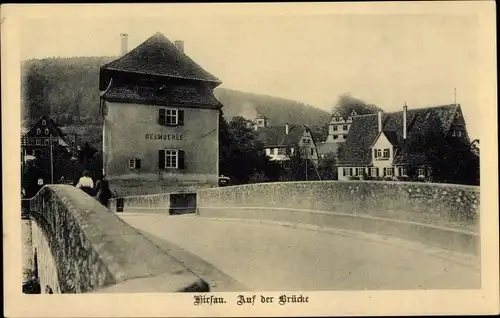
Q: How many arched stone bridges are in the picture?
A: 1